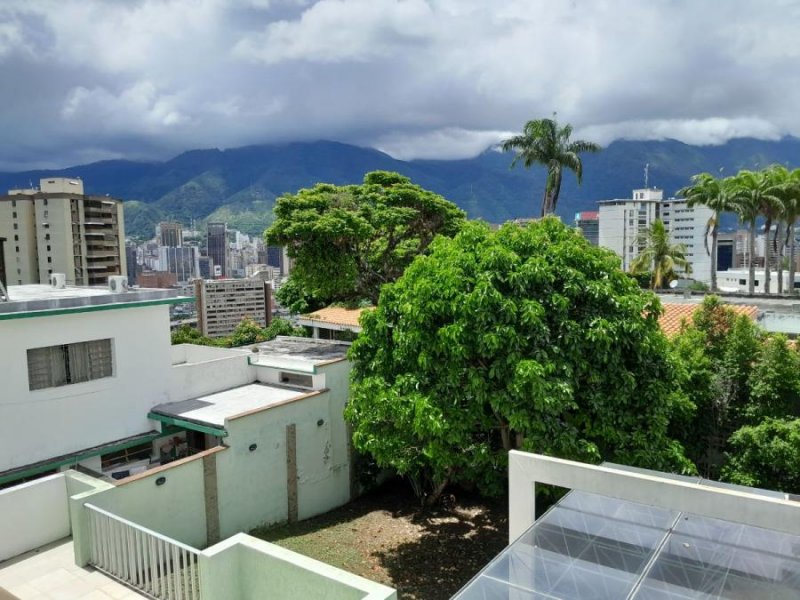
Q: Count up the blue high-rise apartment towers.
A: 0